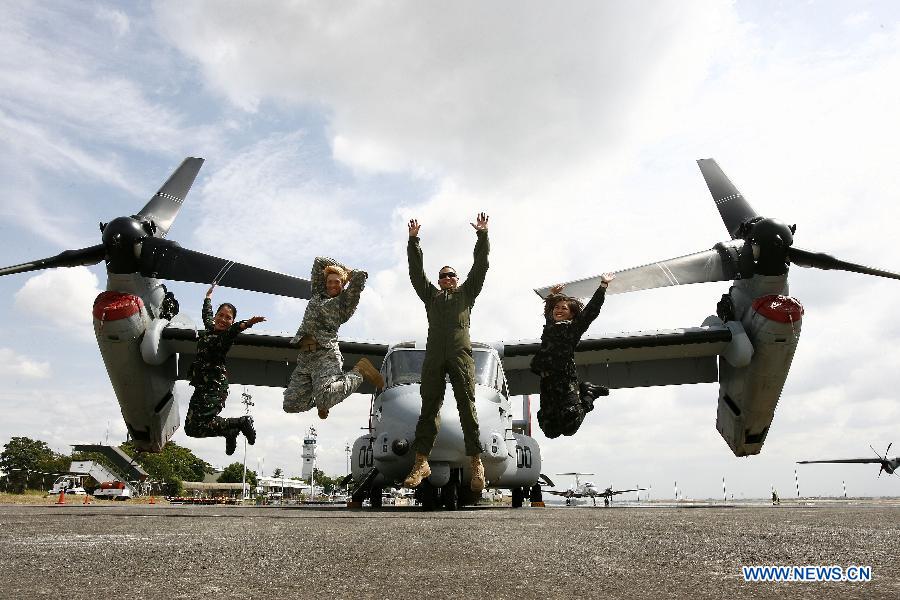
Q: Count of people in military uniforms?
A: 4